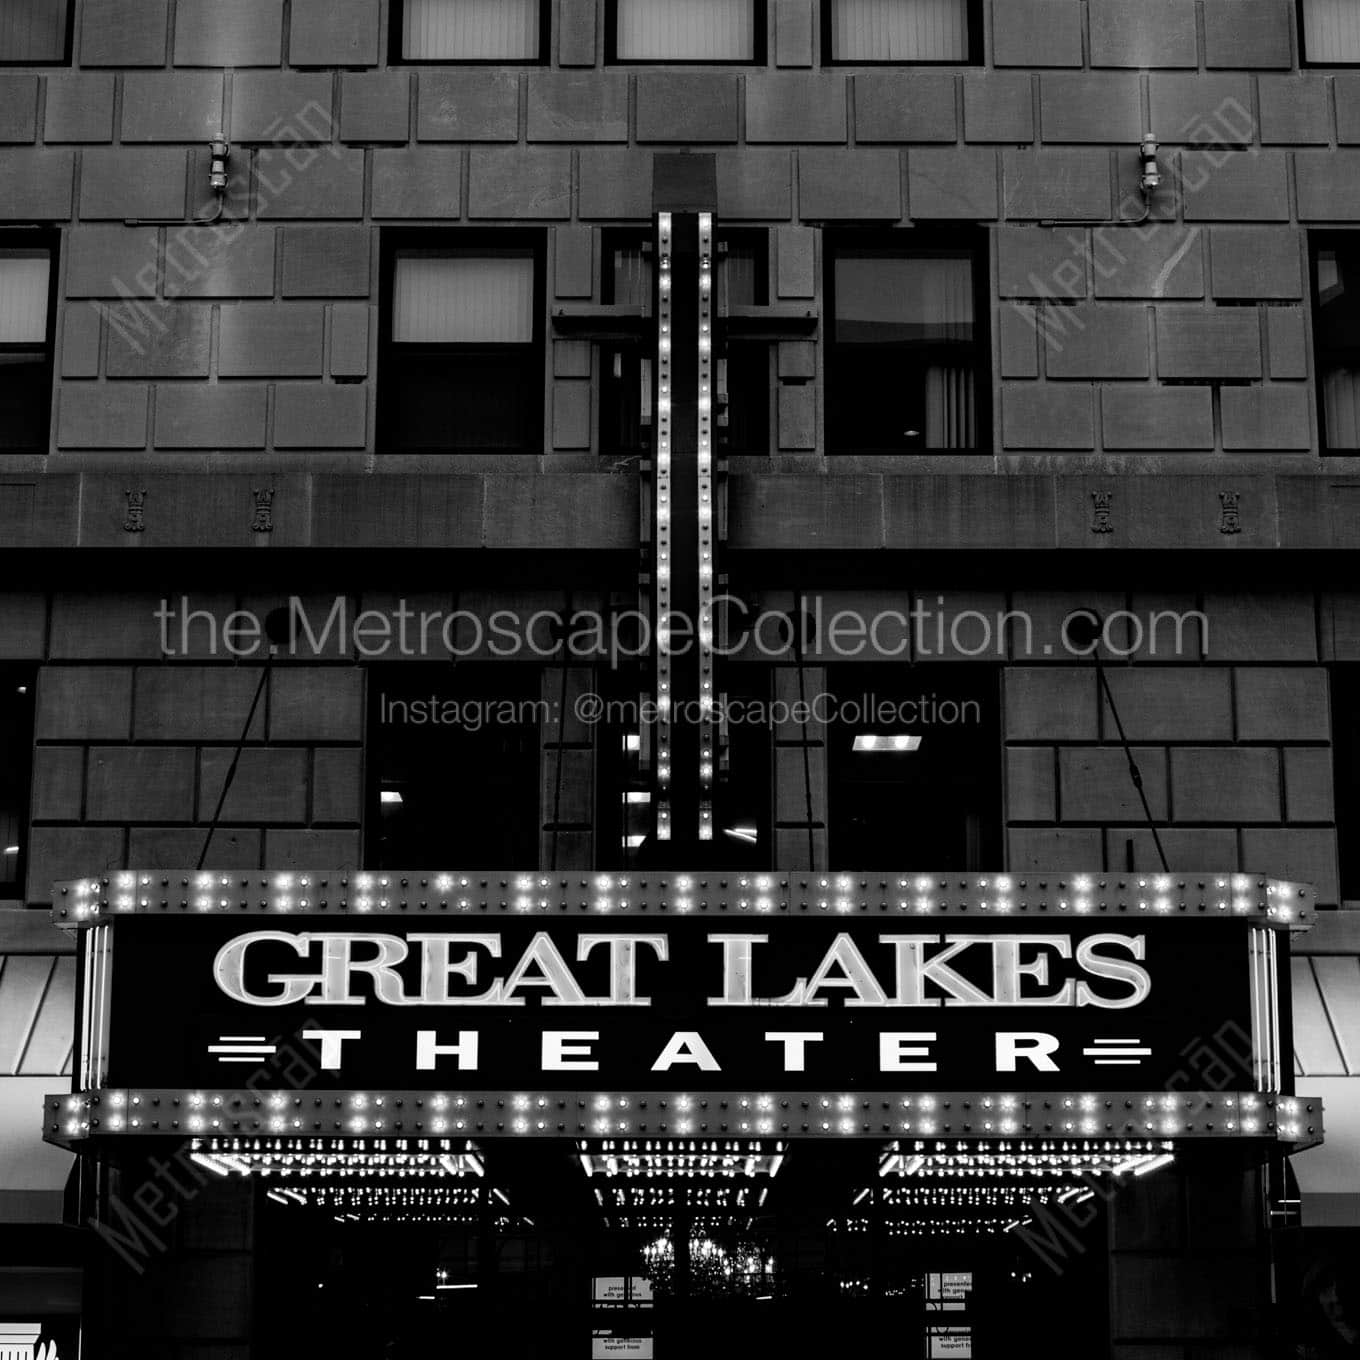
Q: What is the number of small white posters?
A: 4